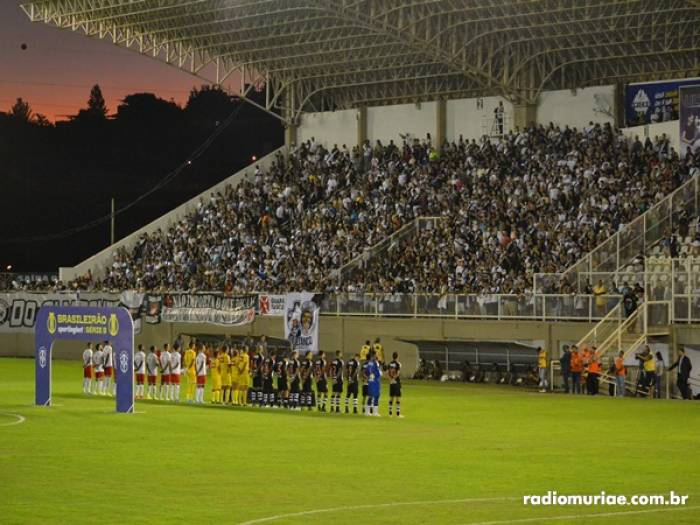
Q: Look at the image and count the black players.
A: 10